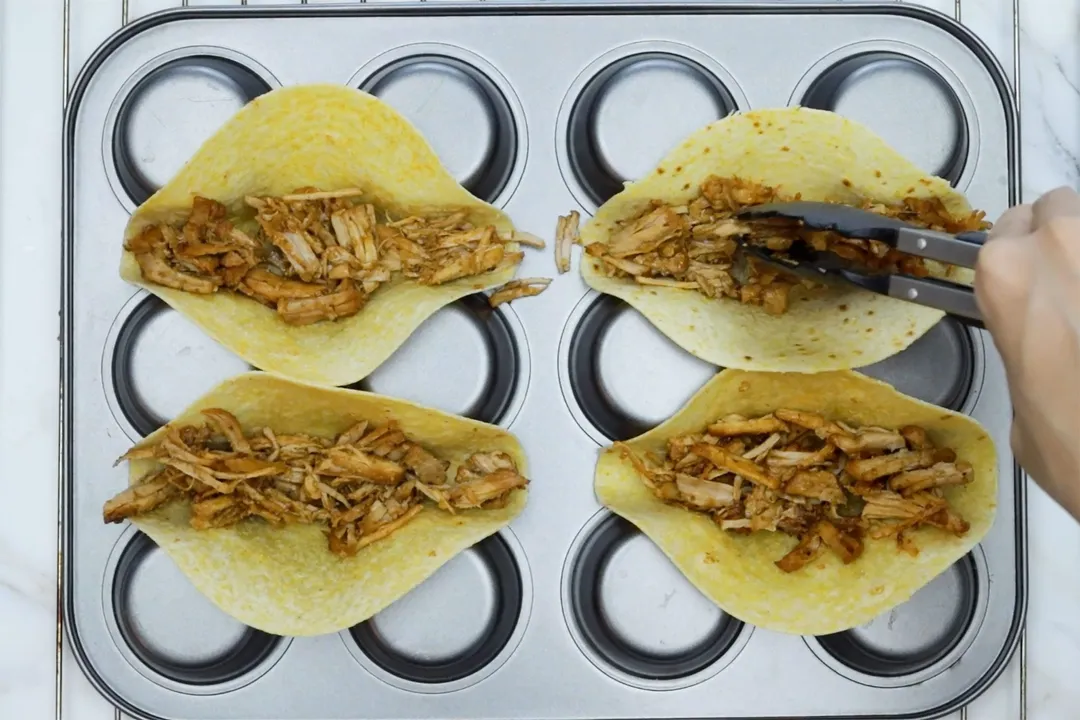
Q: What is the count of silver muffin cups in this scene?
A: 12